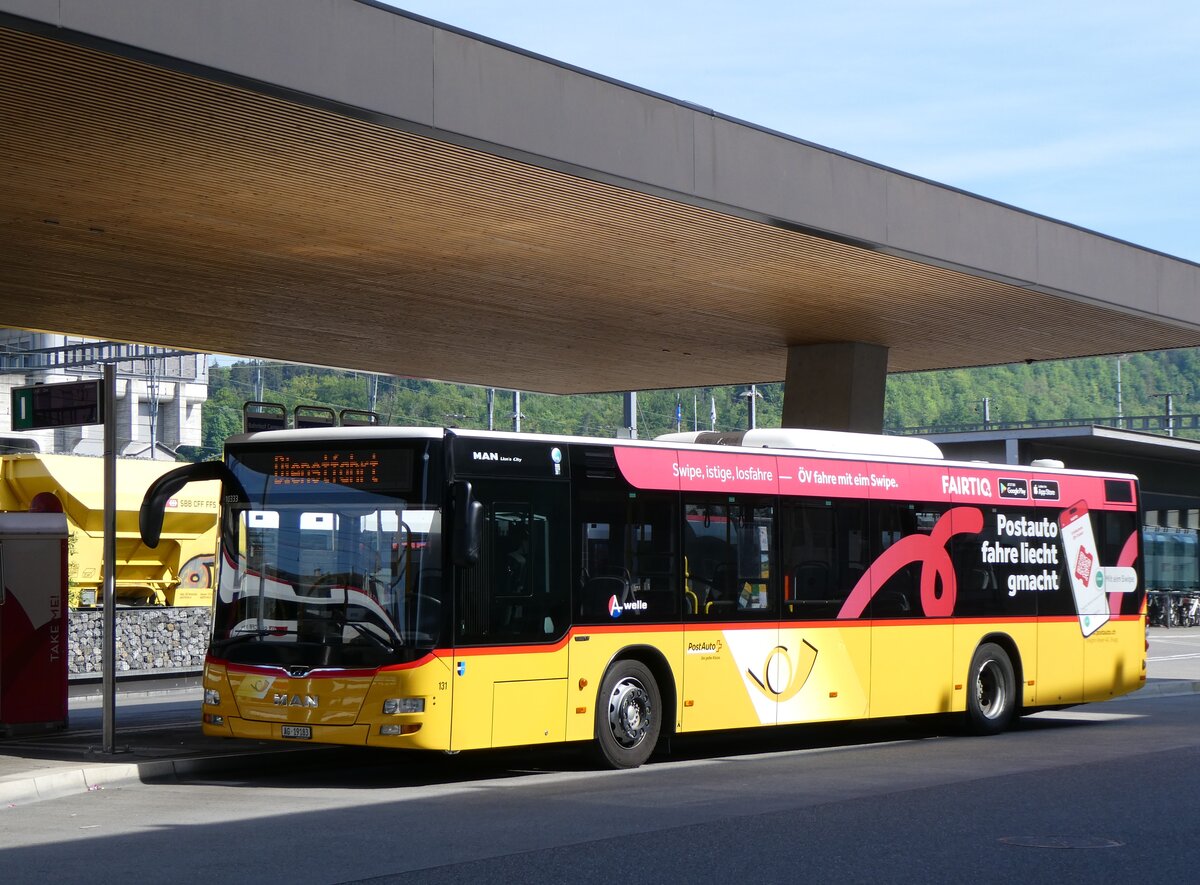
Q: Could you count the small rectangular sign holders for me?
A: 3